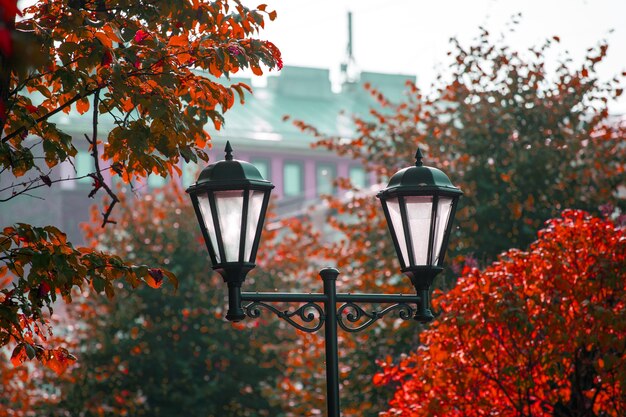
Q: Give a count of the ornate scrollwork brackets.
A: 2